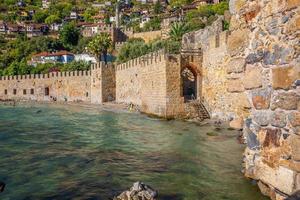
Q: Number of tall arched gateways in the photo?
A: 1